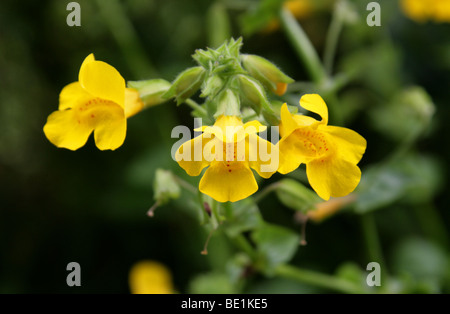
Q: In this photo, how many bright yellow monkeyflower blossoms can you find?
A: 3